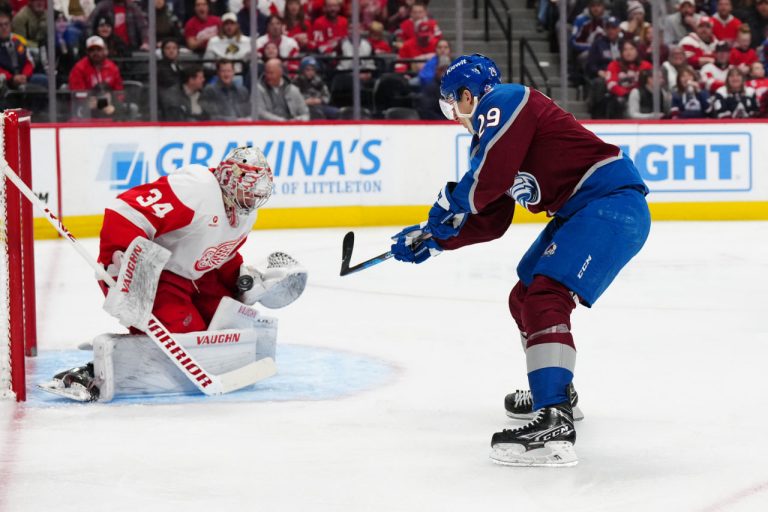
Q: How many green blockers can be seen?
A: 0